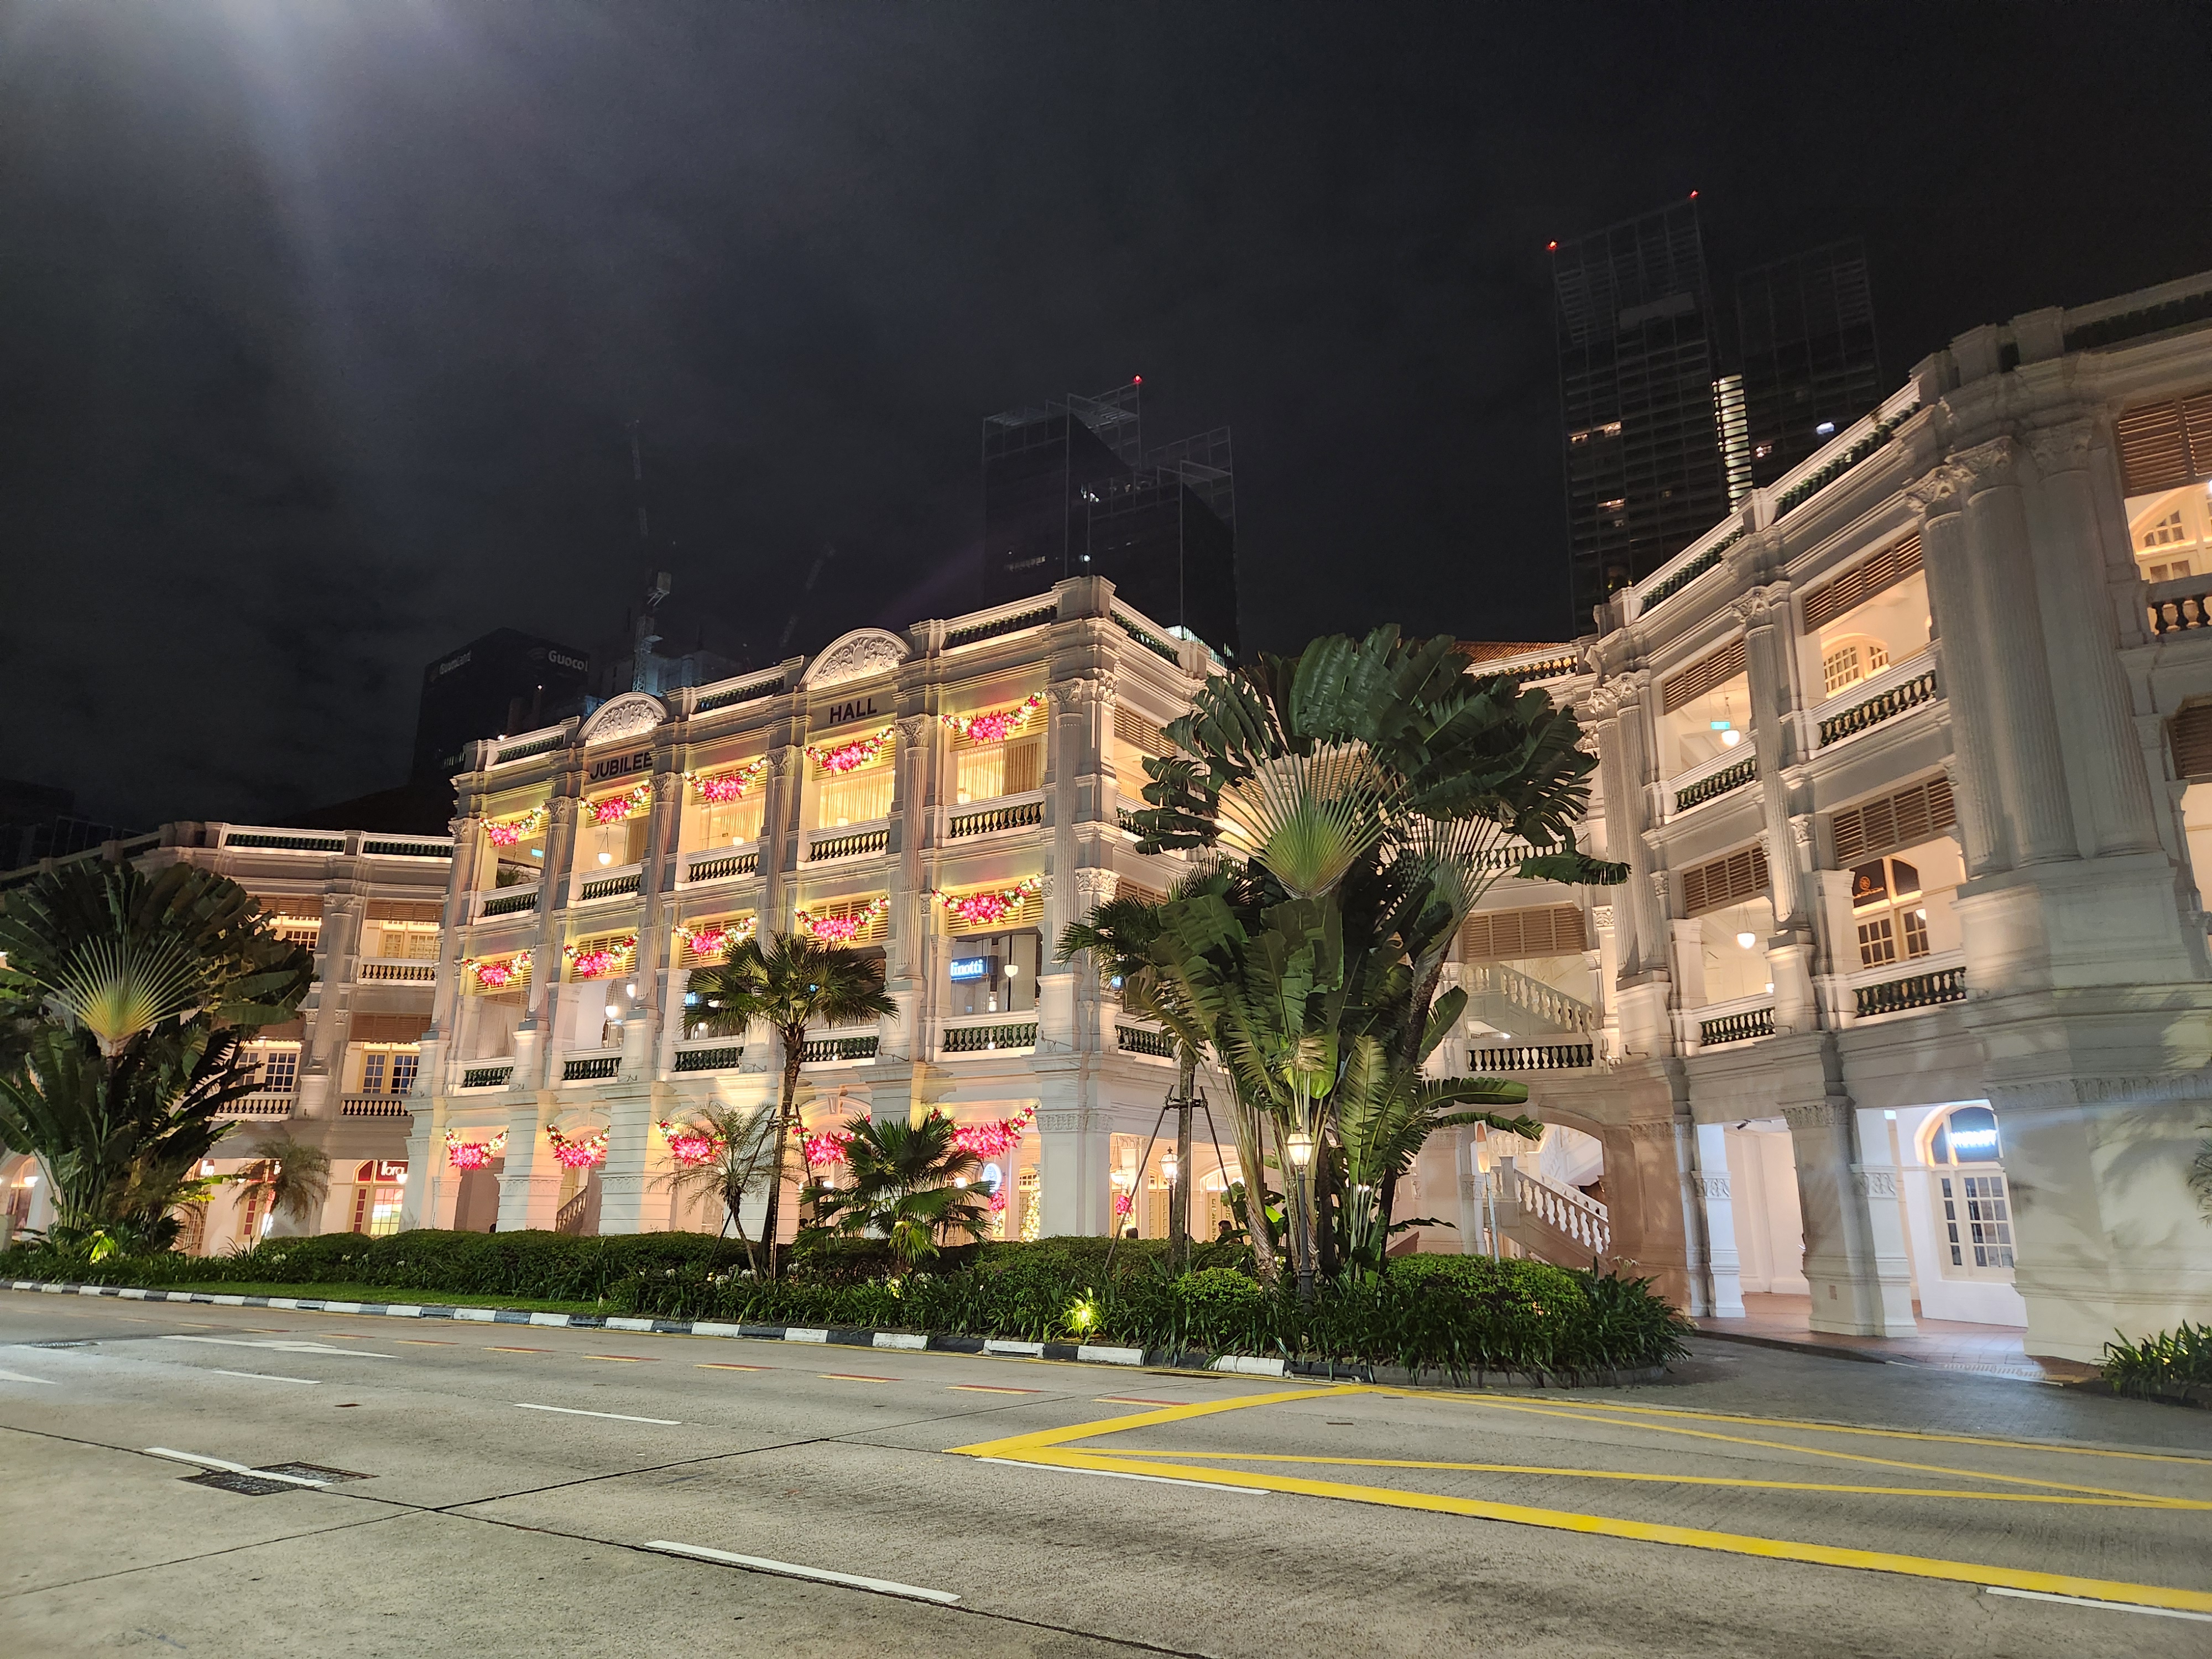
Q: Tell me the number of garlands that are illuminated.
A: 15